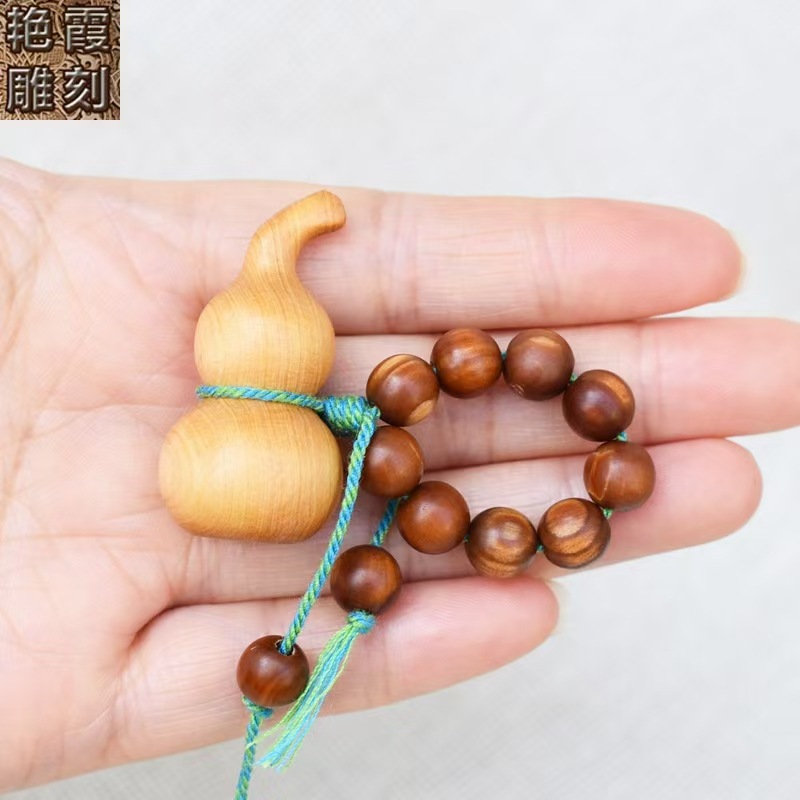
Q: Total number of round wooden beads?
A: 11